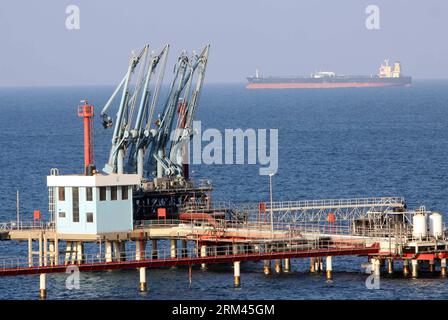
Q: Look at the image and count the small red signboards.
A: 4